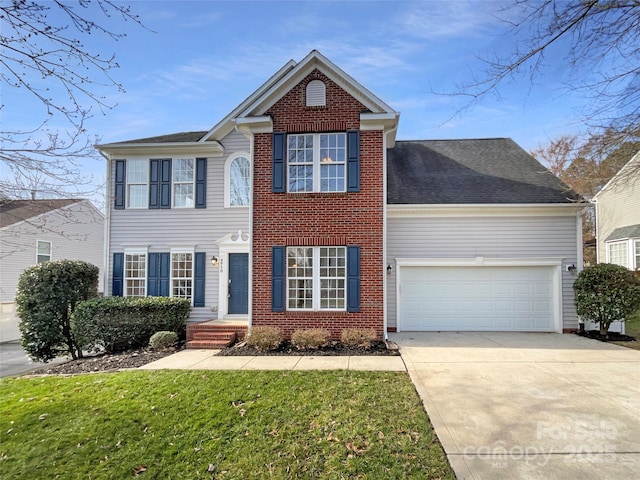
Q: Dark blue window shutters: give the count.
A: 12